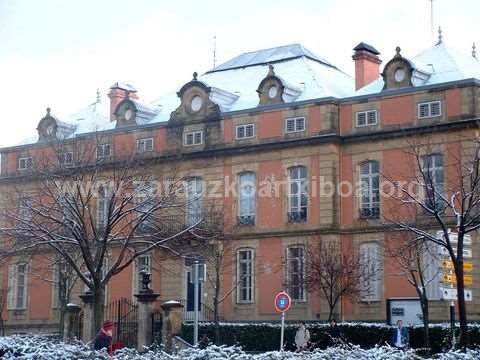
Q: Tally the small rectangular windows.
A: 9